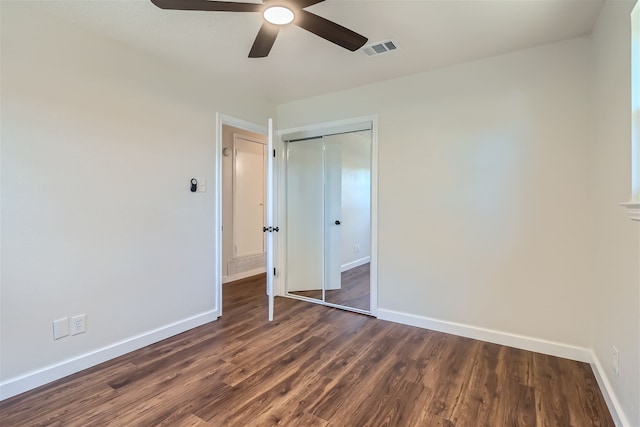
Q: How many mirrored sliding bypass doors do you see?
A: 2